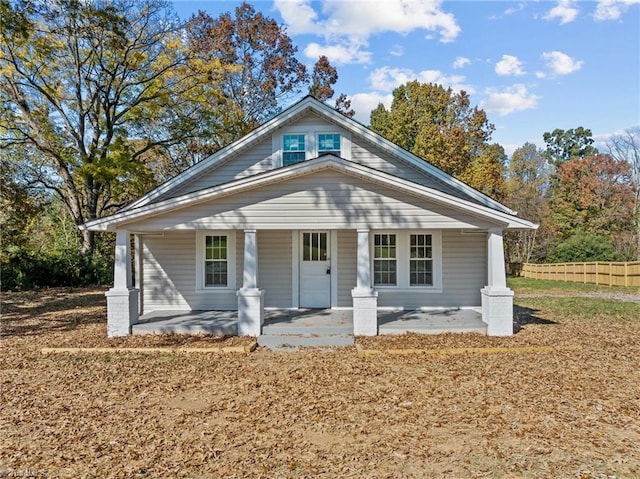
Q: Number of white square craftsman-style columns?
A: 4